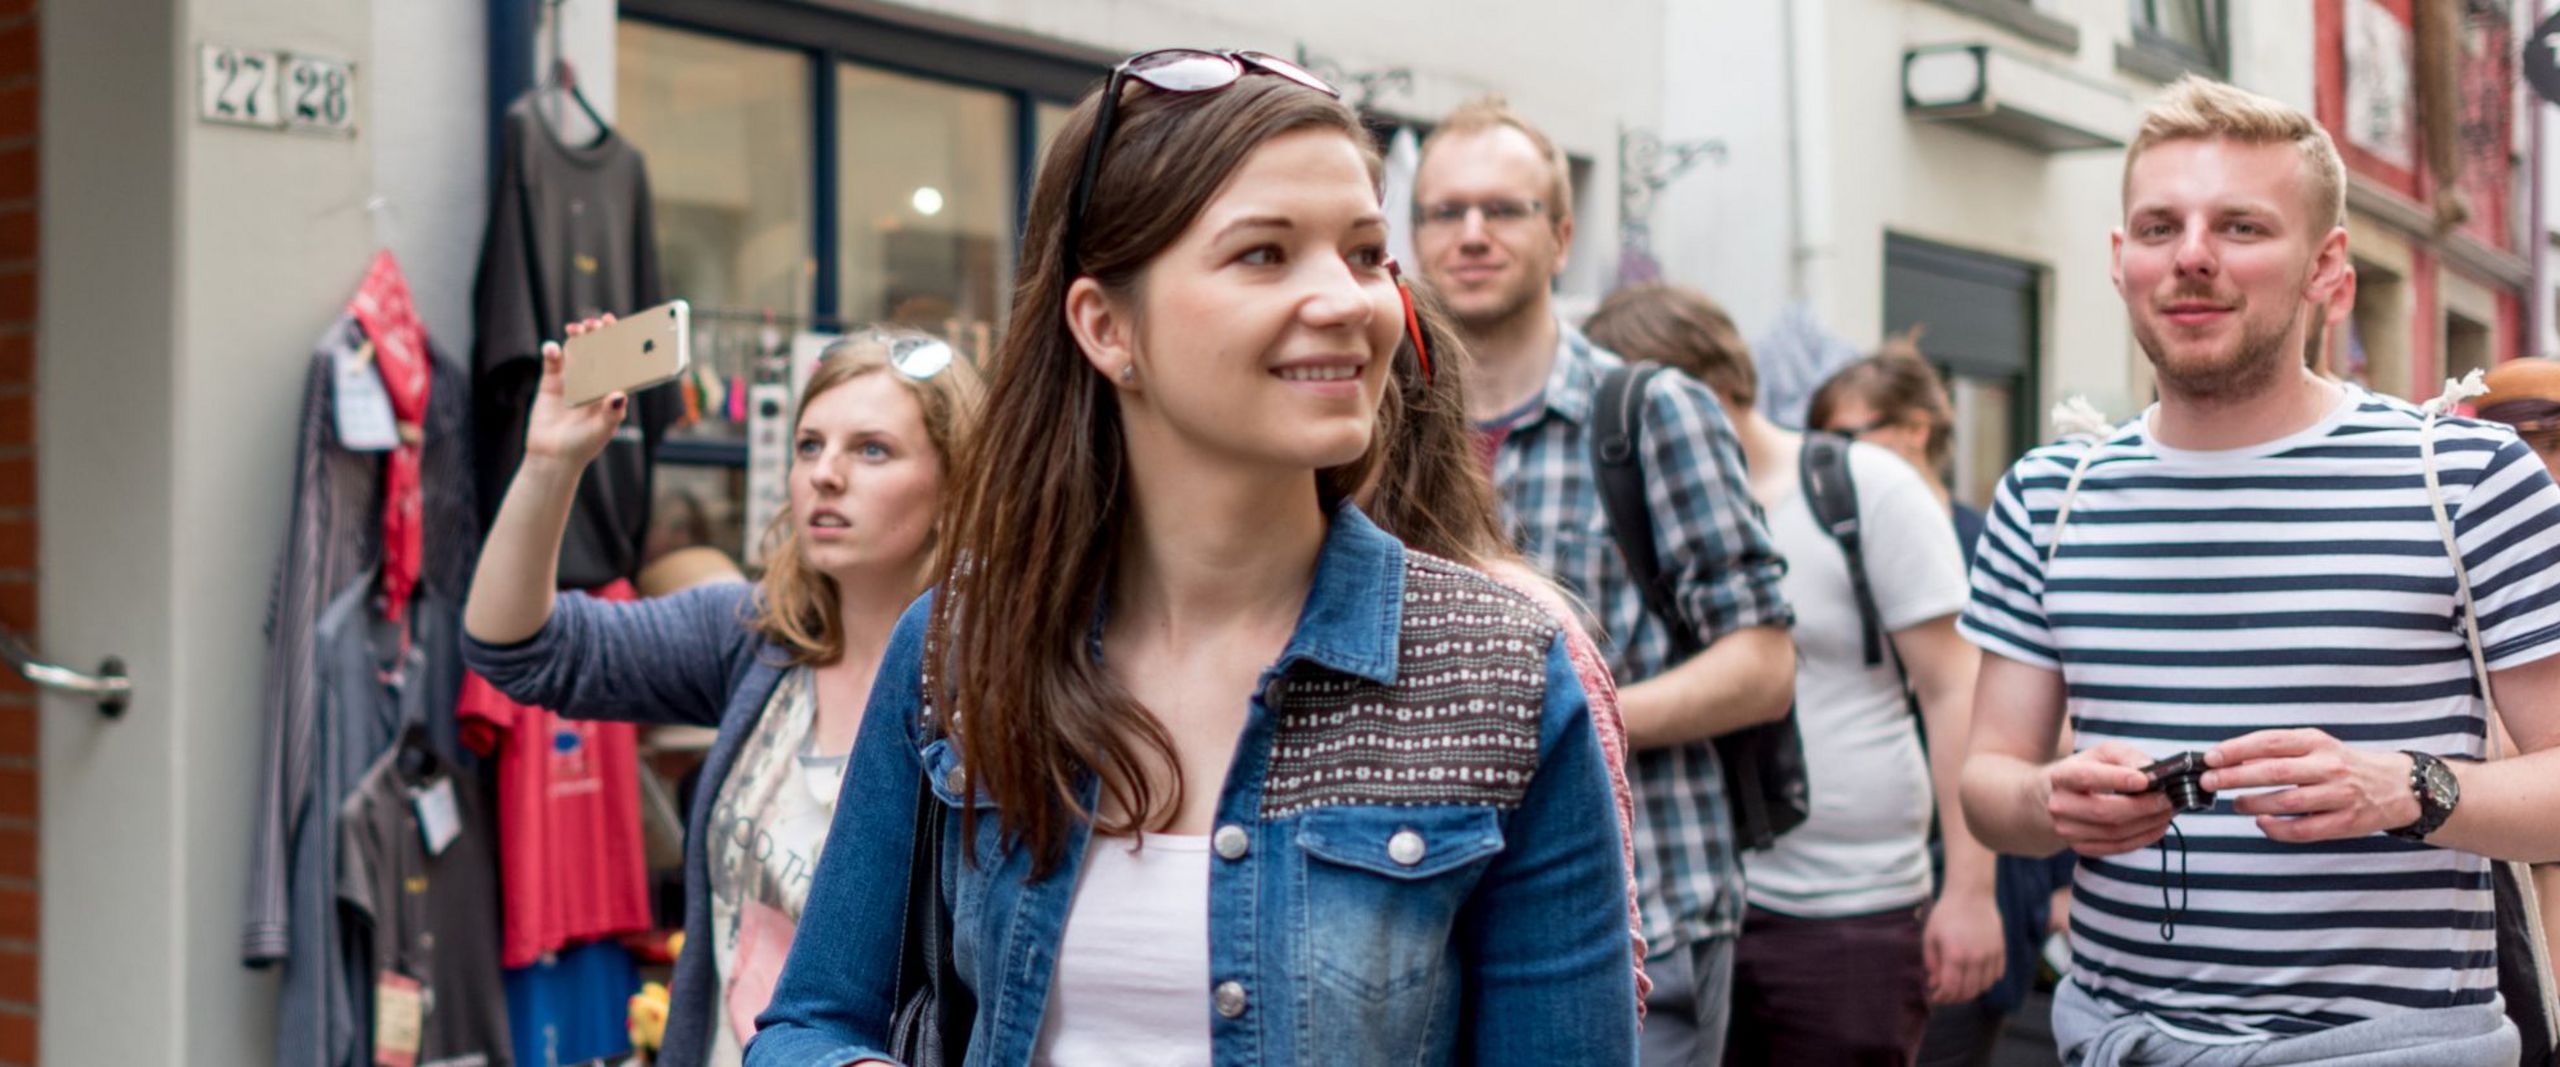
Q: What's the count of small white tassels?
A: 2